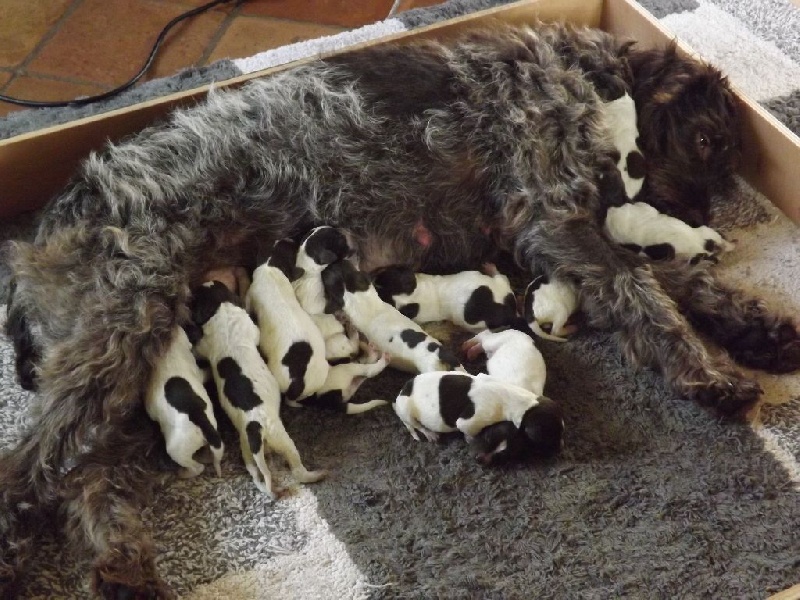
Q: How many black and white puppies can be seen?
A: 12